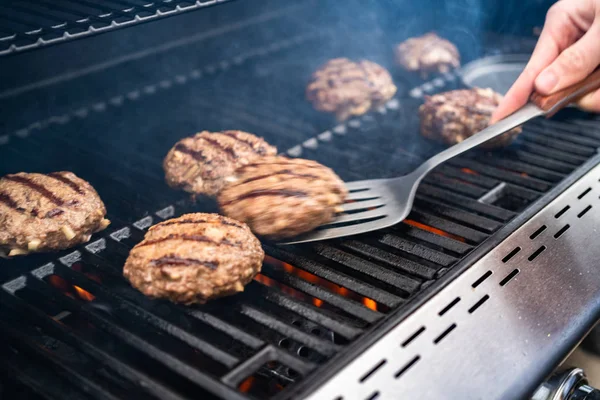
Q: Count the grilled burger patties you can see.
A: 7